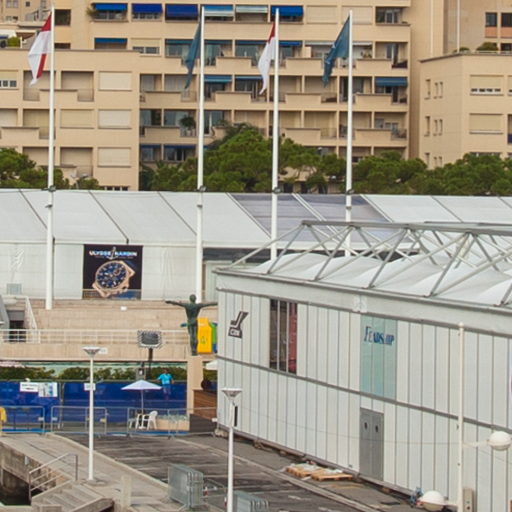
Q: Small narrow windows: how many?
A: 9